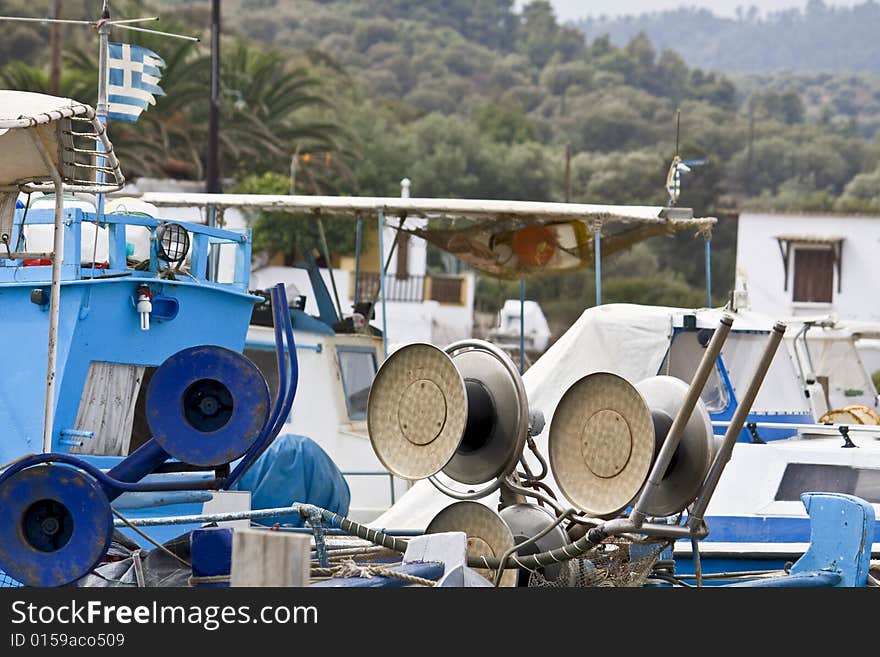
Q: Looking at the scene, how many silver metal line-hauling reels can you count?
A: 3